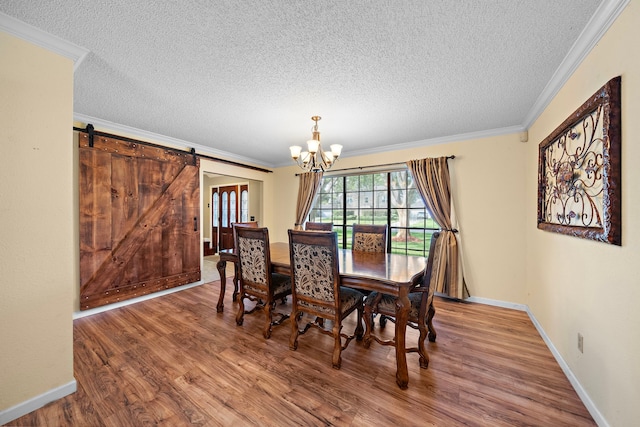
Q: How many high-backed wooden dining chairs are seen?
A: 6